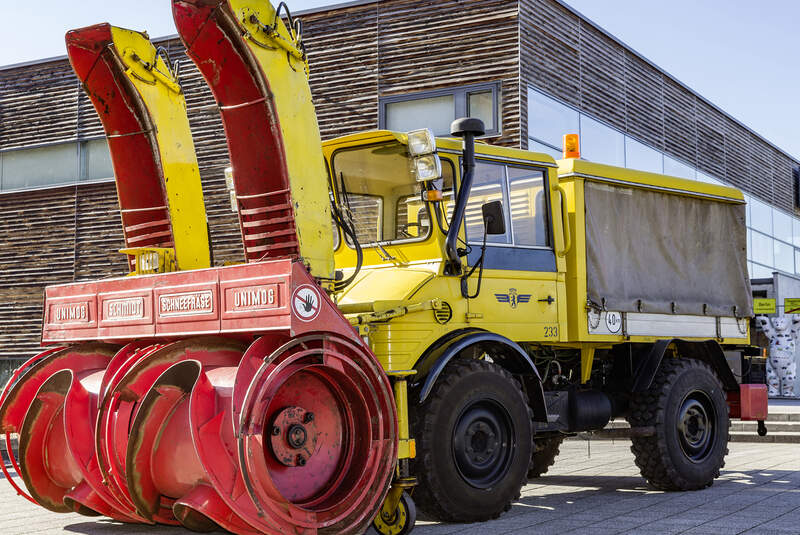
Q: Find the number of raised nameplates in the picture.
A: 4